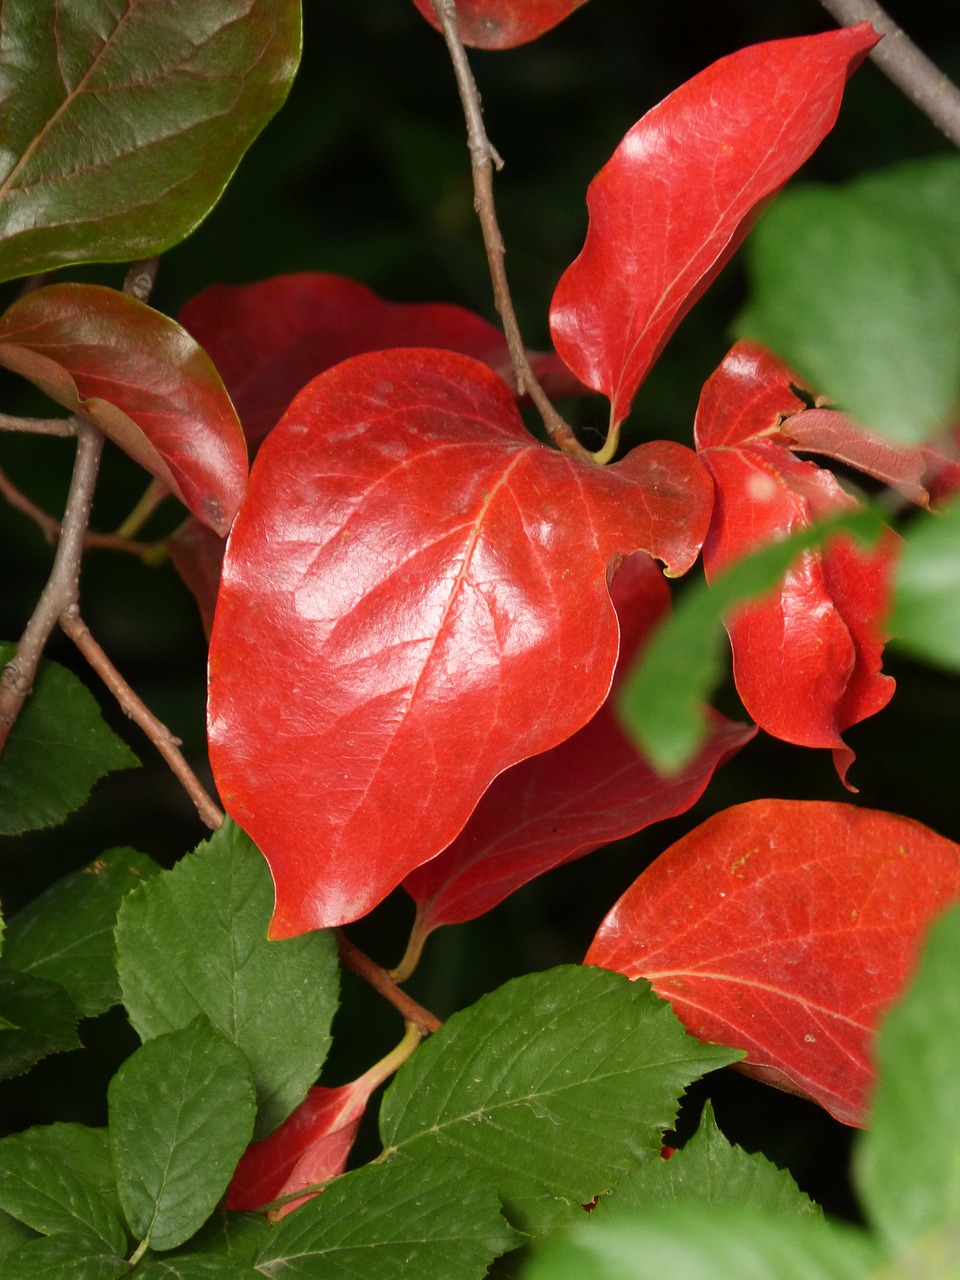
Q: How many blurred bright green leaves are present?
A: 5